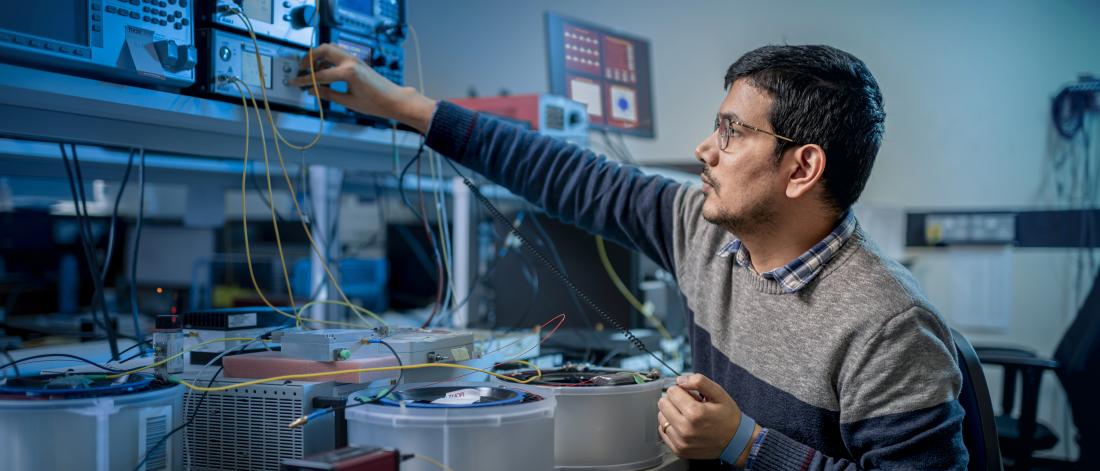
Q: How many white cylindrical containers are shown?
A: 3